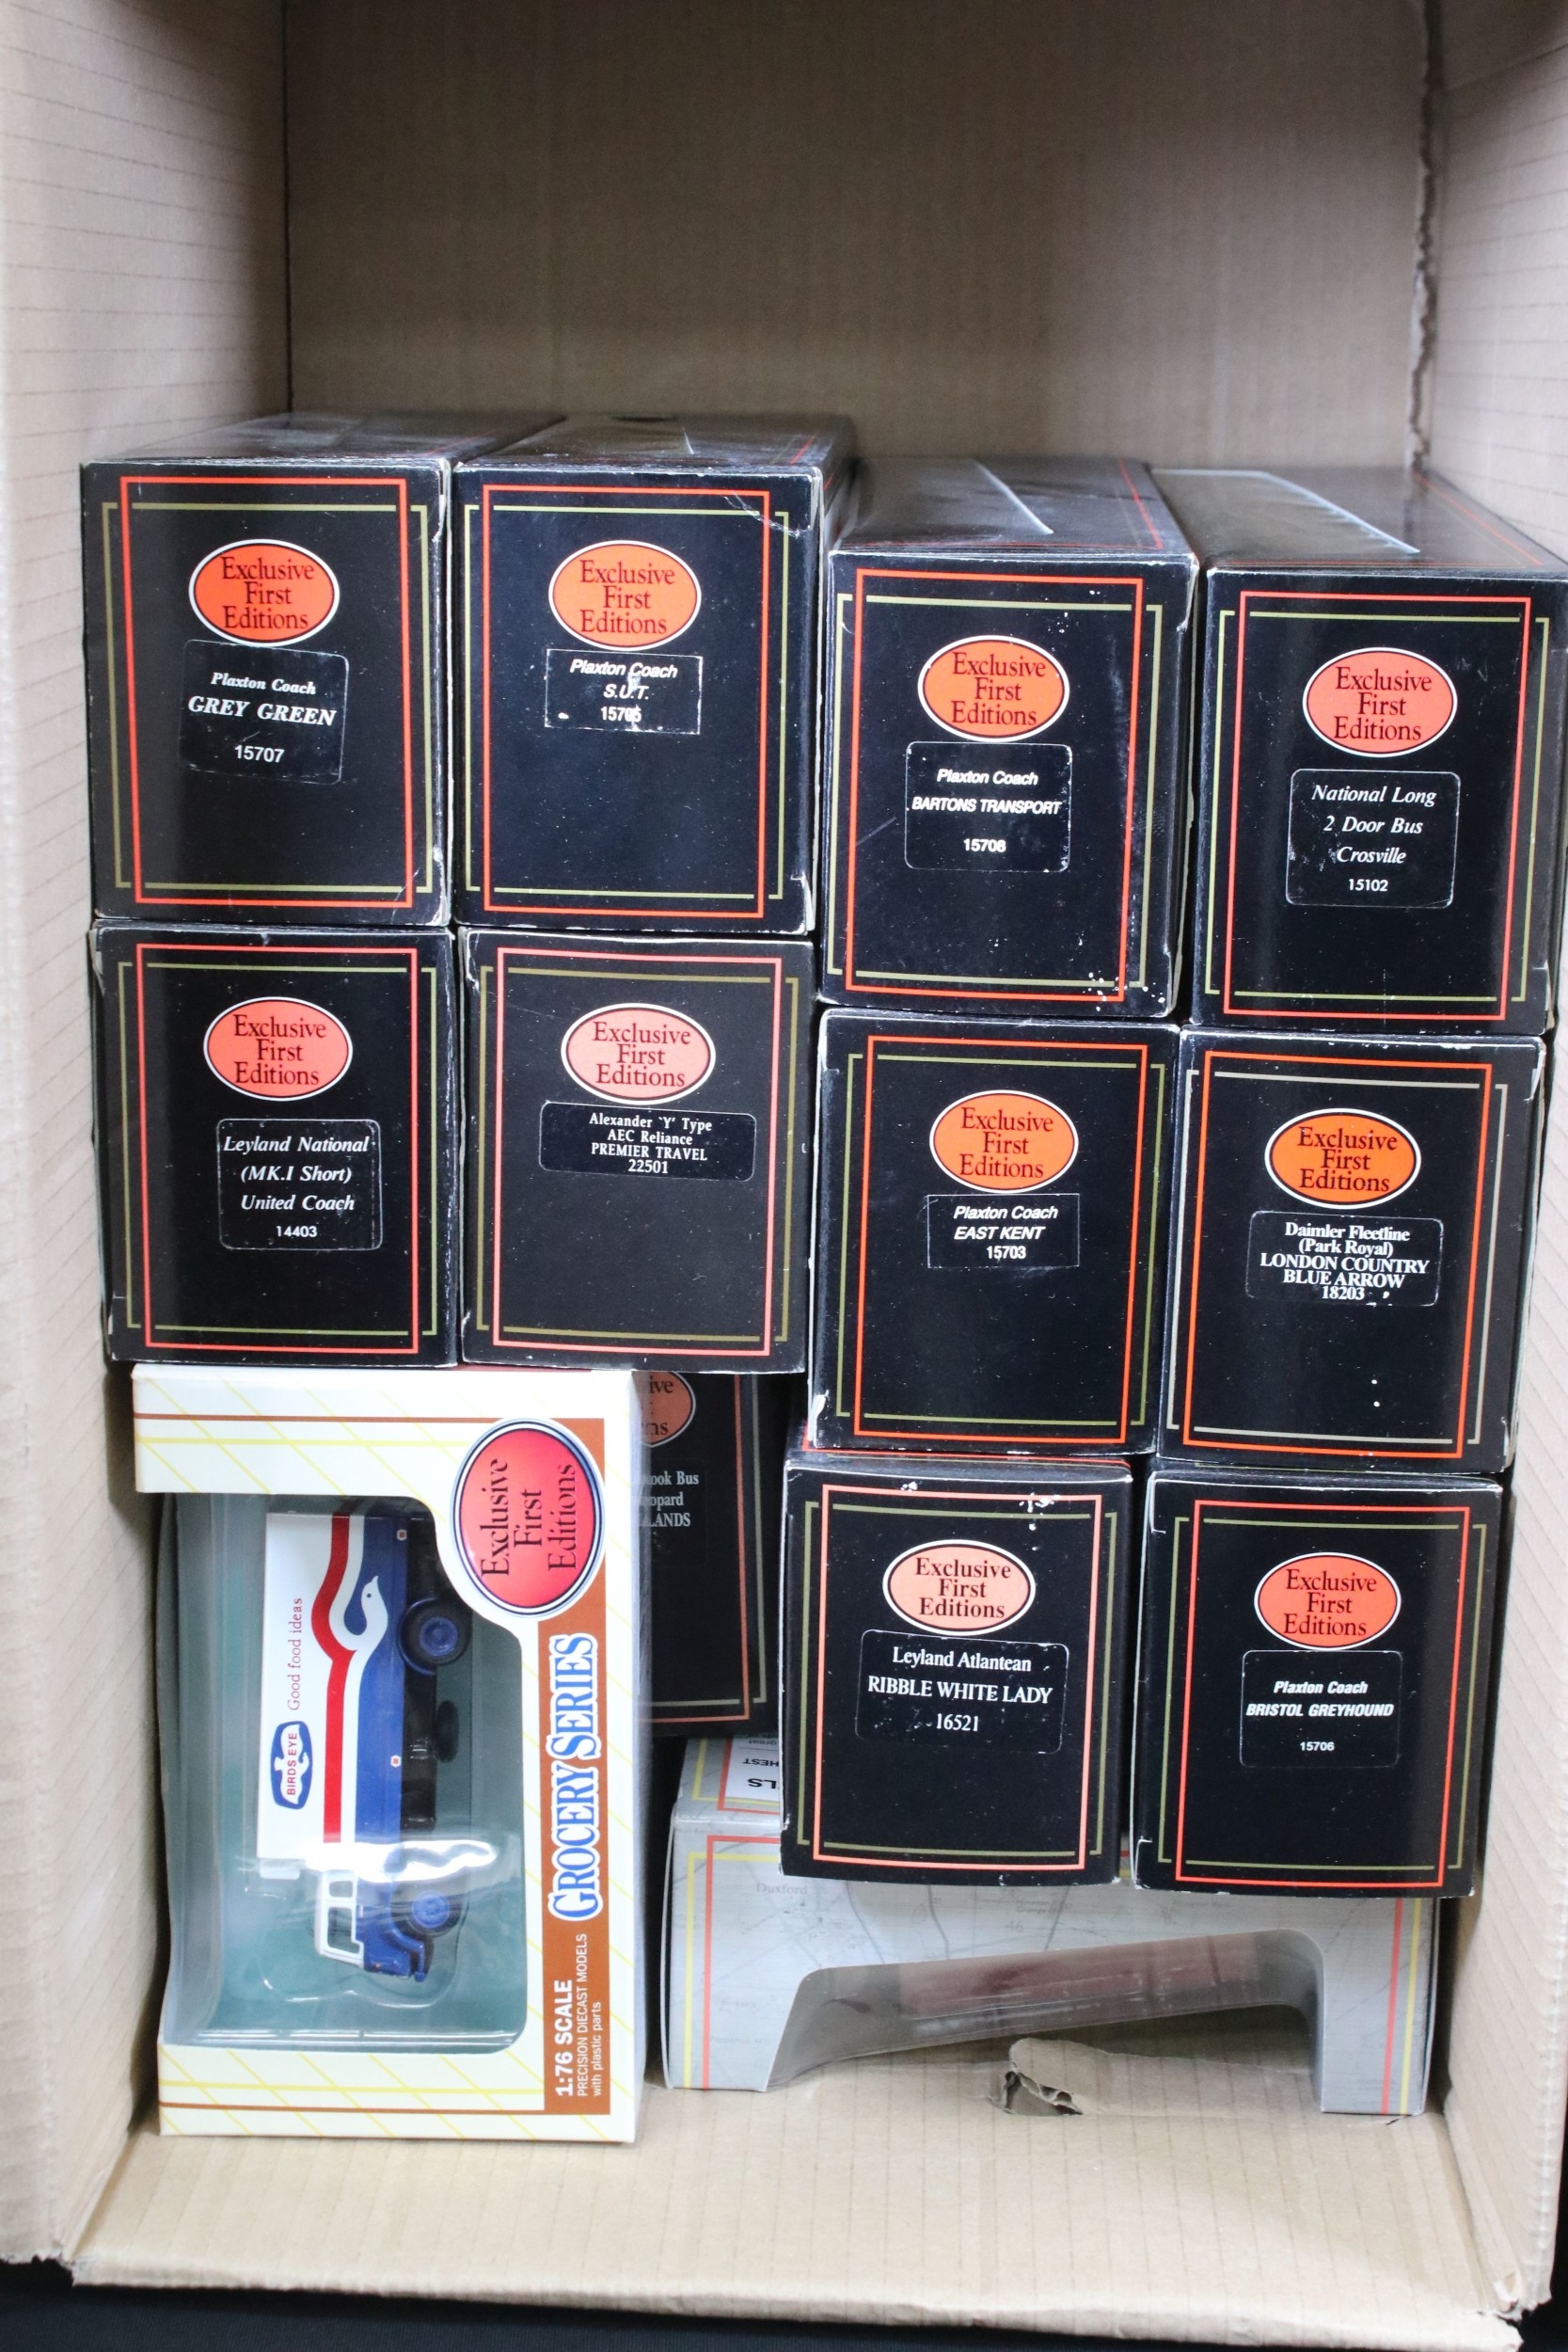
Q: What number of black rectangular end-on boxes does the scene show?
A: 11